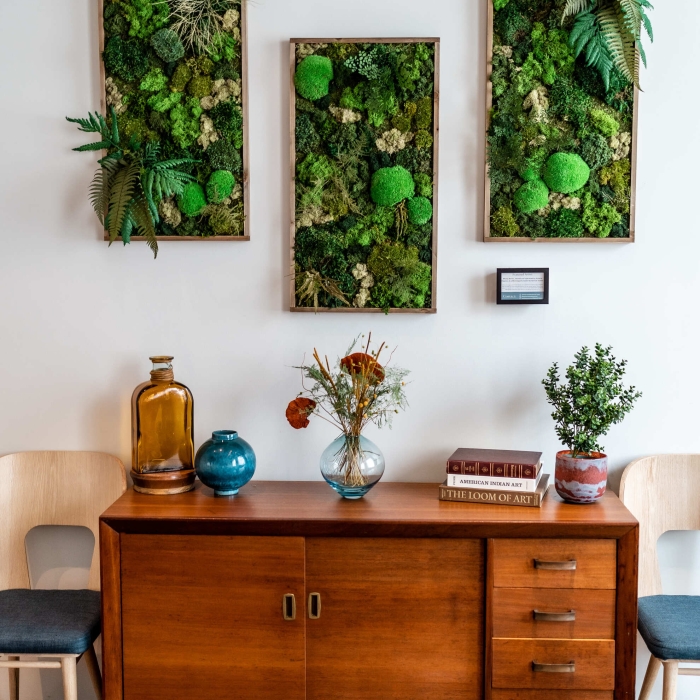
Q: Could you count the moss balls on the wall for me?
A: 7